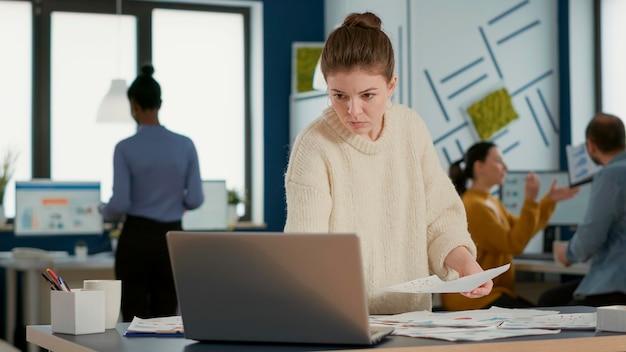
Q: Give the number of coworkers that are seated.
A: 2